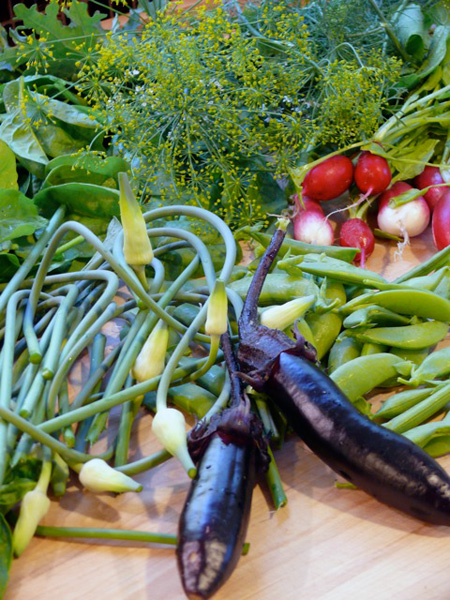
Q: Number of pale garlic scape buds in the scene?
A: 7